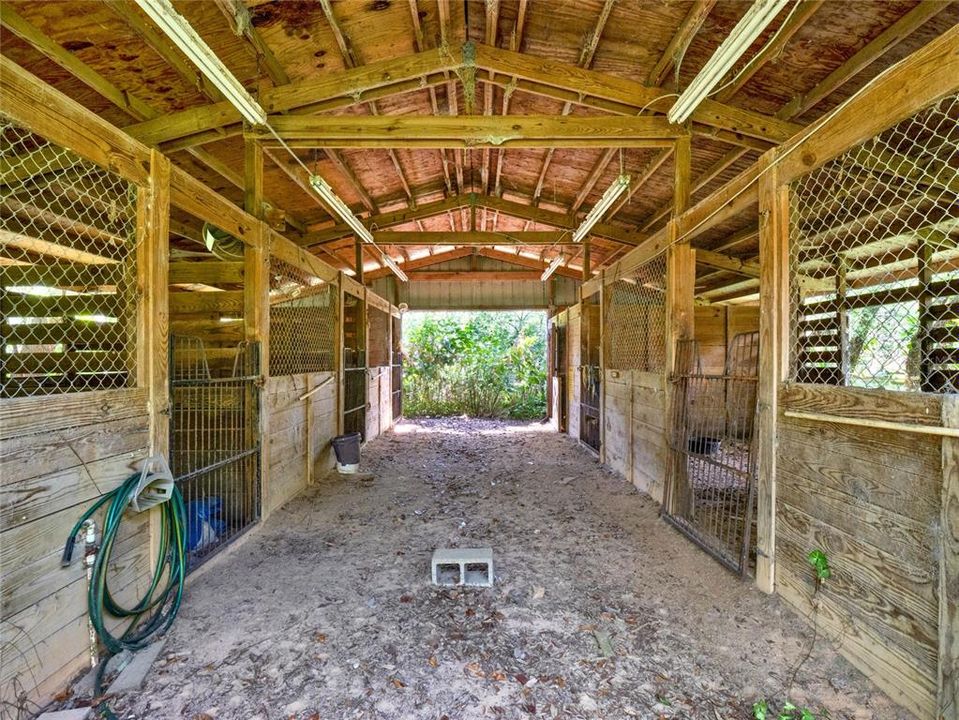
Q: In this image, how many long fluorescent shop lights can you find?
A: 6